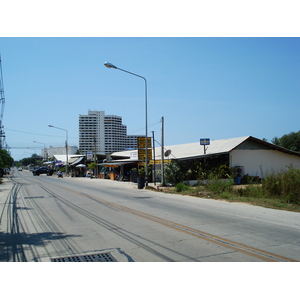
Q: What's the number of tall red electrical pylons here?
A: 0